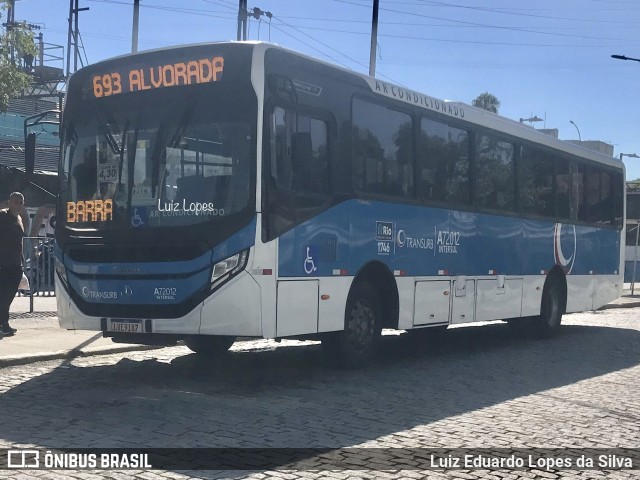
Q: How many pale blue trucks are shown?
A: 0